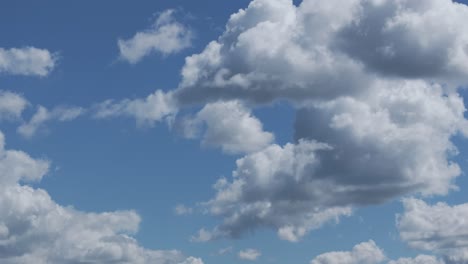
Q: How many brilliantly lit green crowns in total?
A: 0